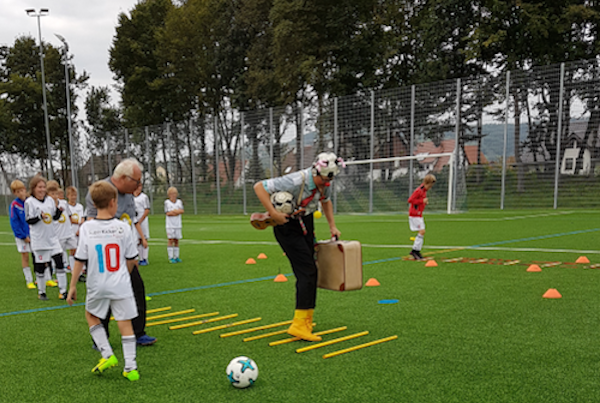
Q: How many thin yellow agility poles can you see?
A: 10